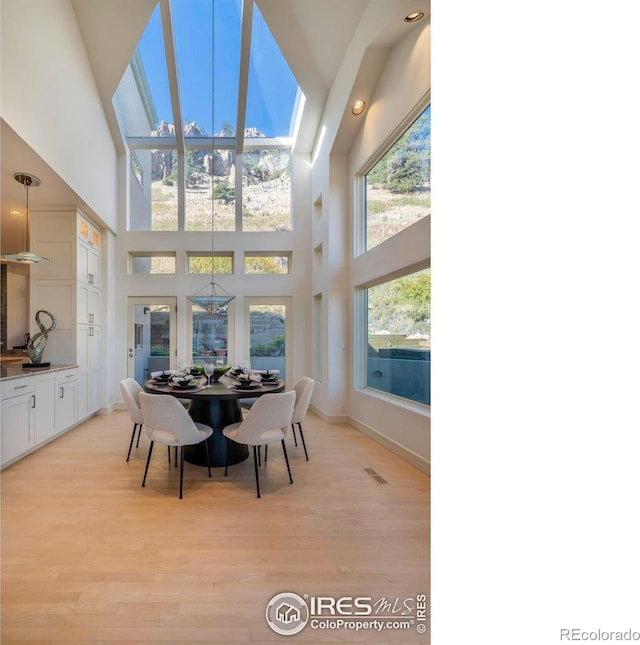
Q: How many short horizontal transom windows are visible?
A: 3